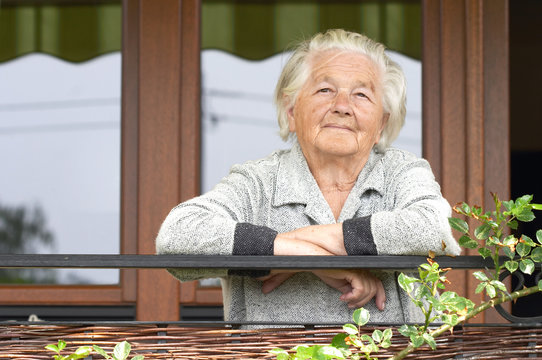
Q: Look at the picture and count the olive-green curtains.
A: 2